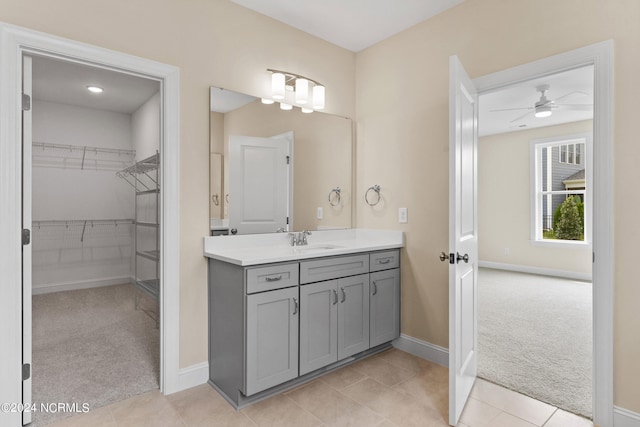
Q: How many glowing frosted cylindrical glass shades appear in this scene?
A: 3